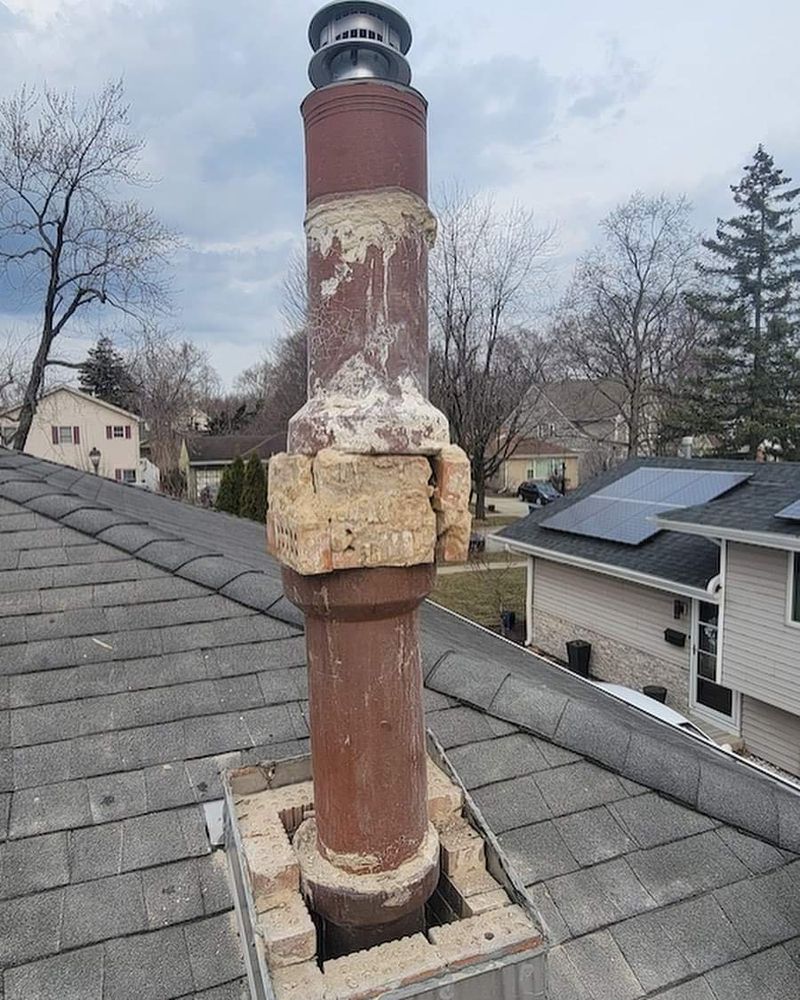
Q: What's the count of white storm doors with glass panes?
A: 1